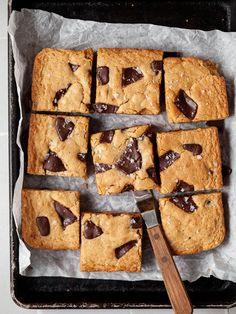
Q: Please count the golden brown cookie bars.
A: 9